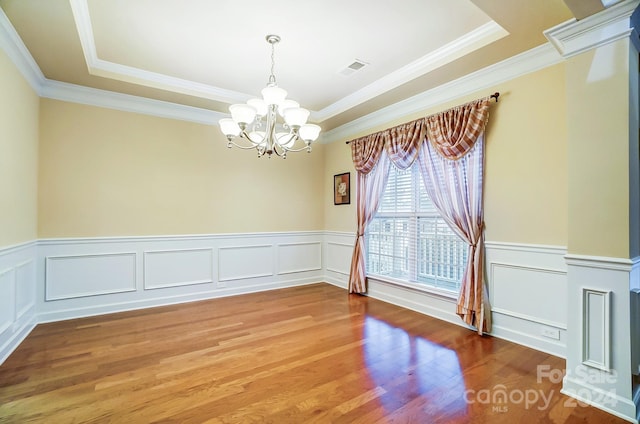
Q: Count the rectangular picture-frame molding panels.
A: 9